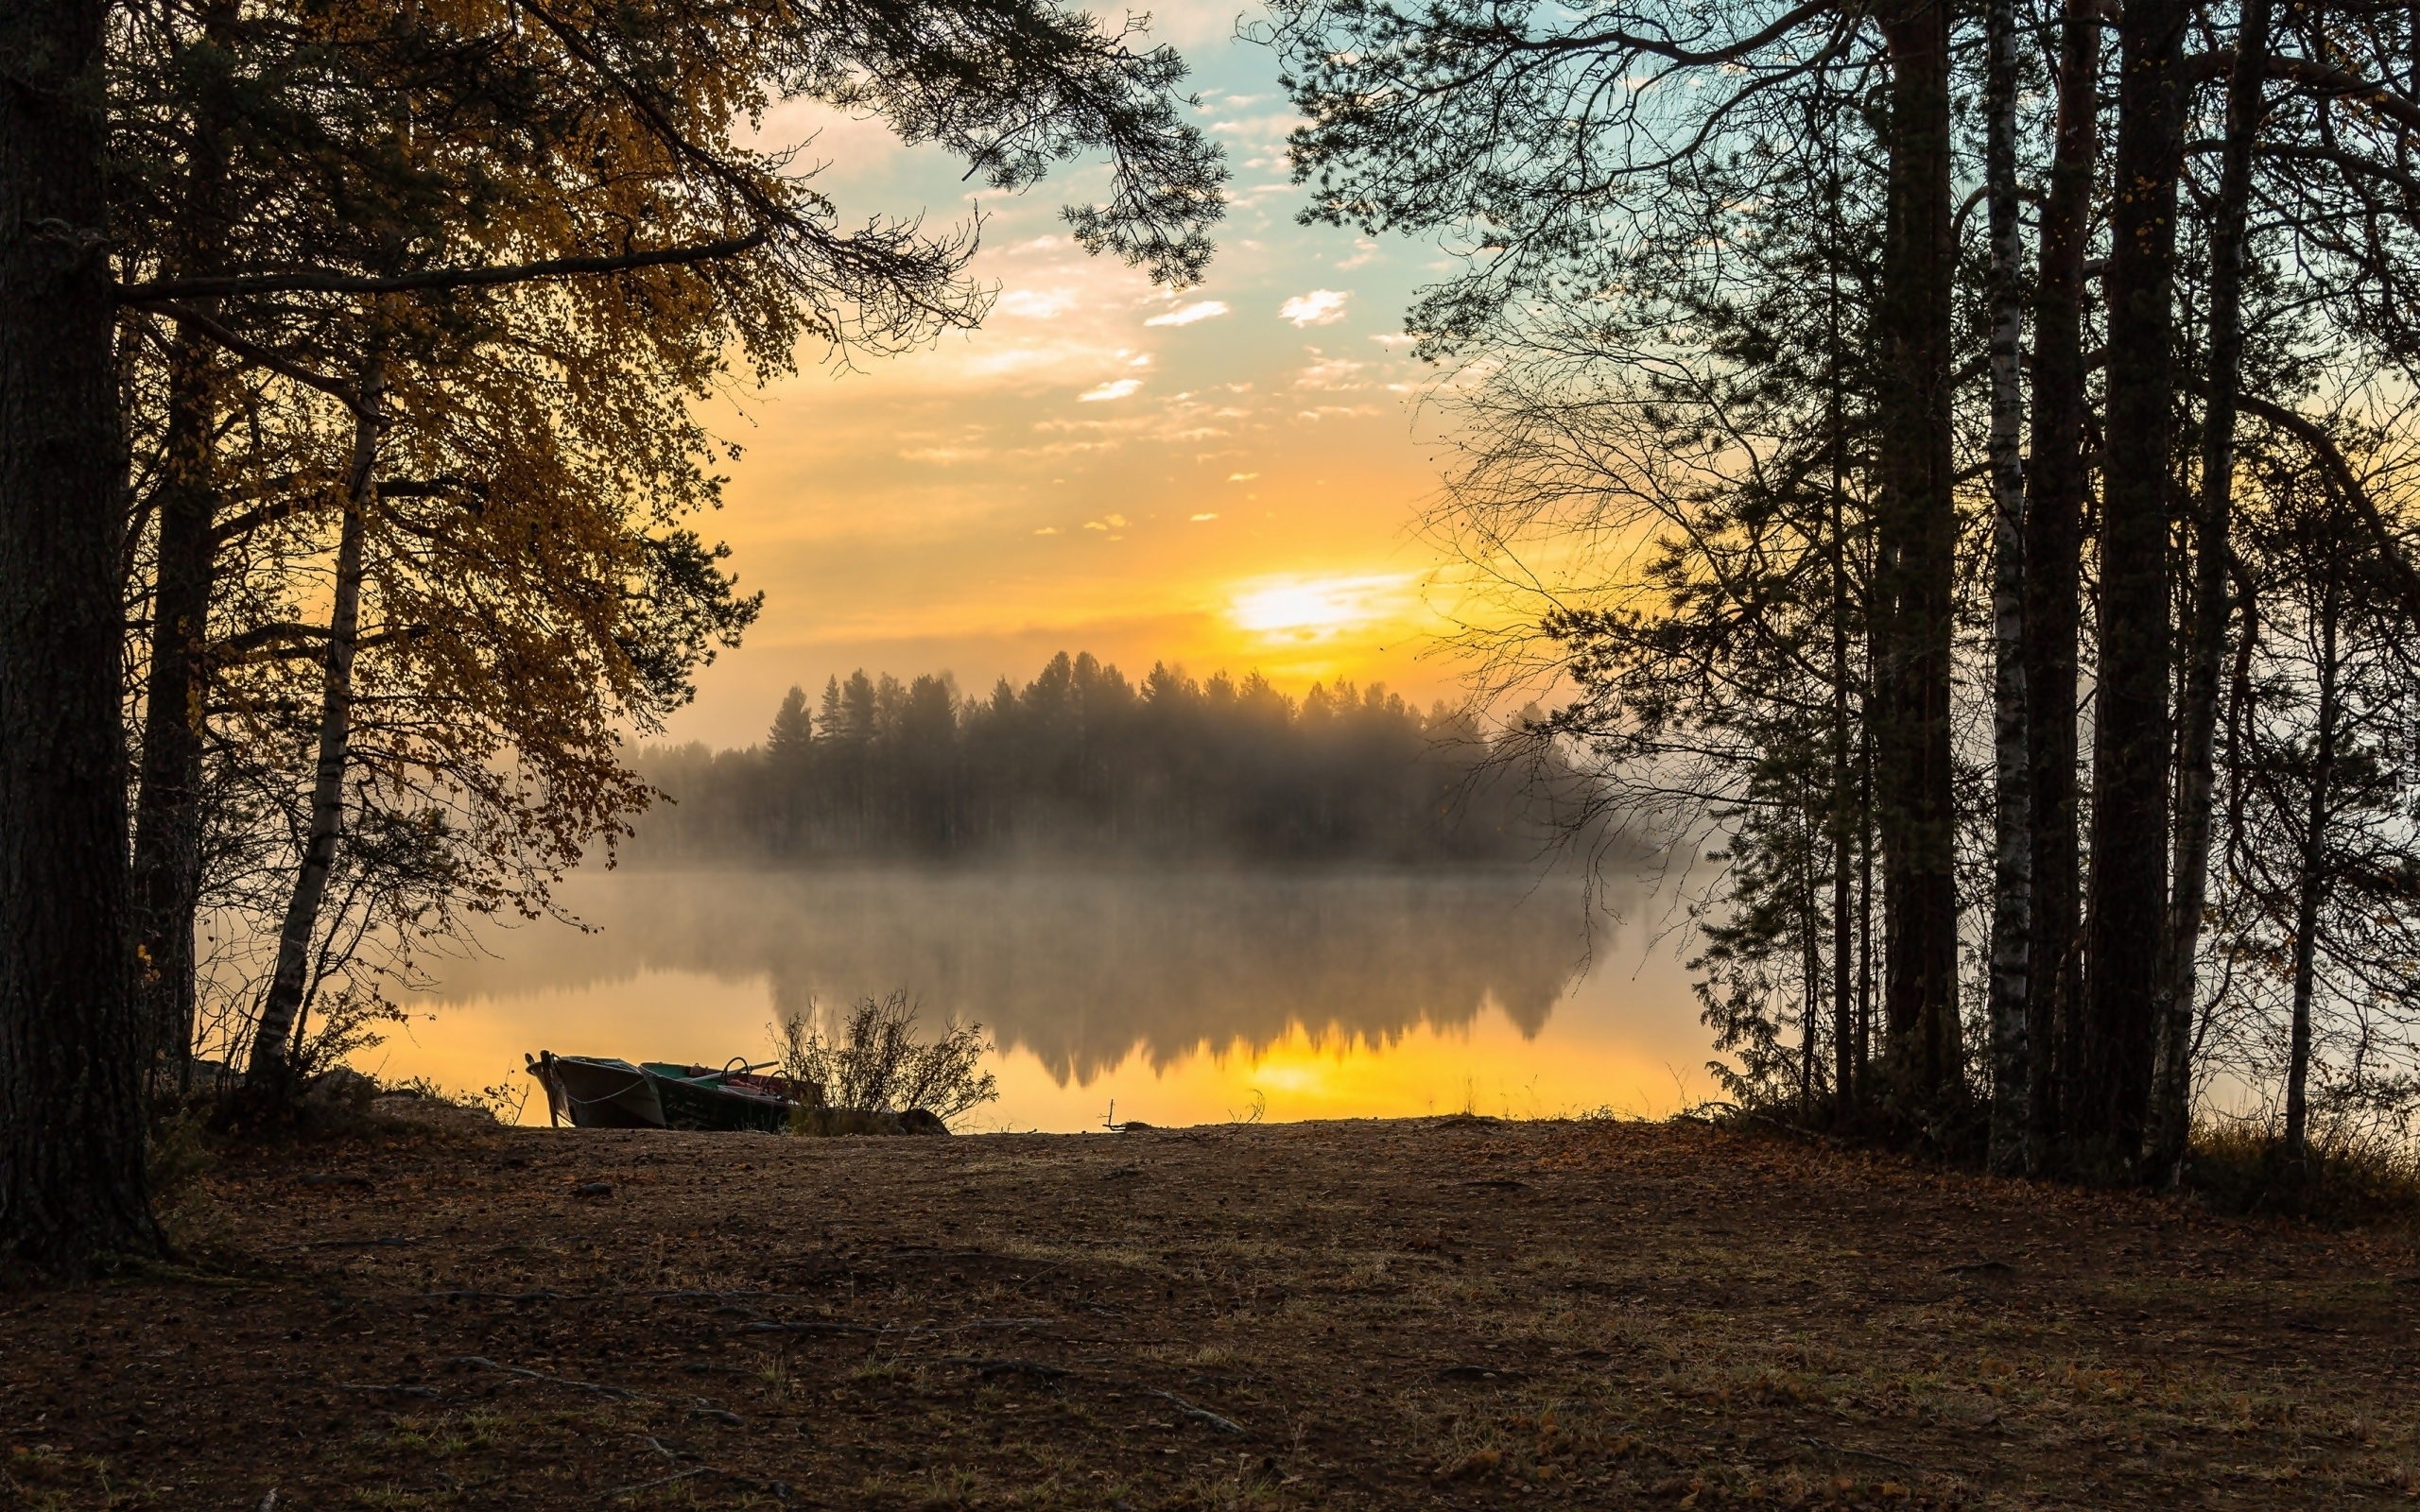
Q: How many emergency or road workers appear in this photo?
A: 0